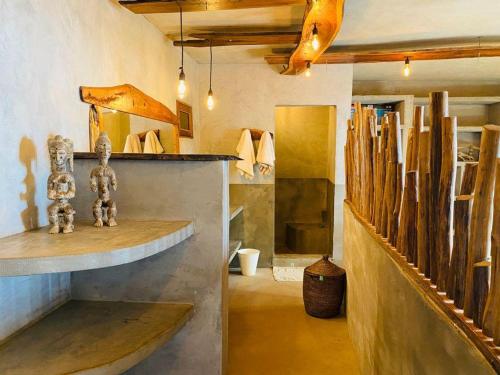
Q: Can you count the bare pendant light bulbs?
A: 5